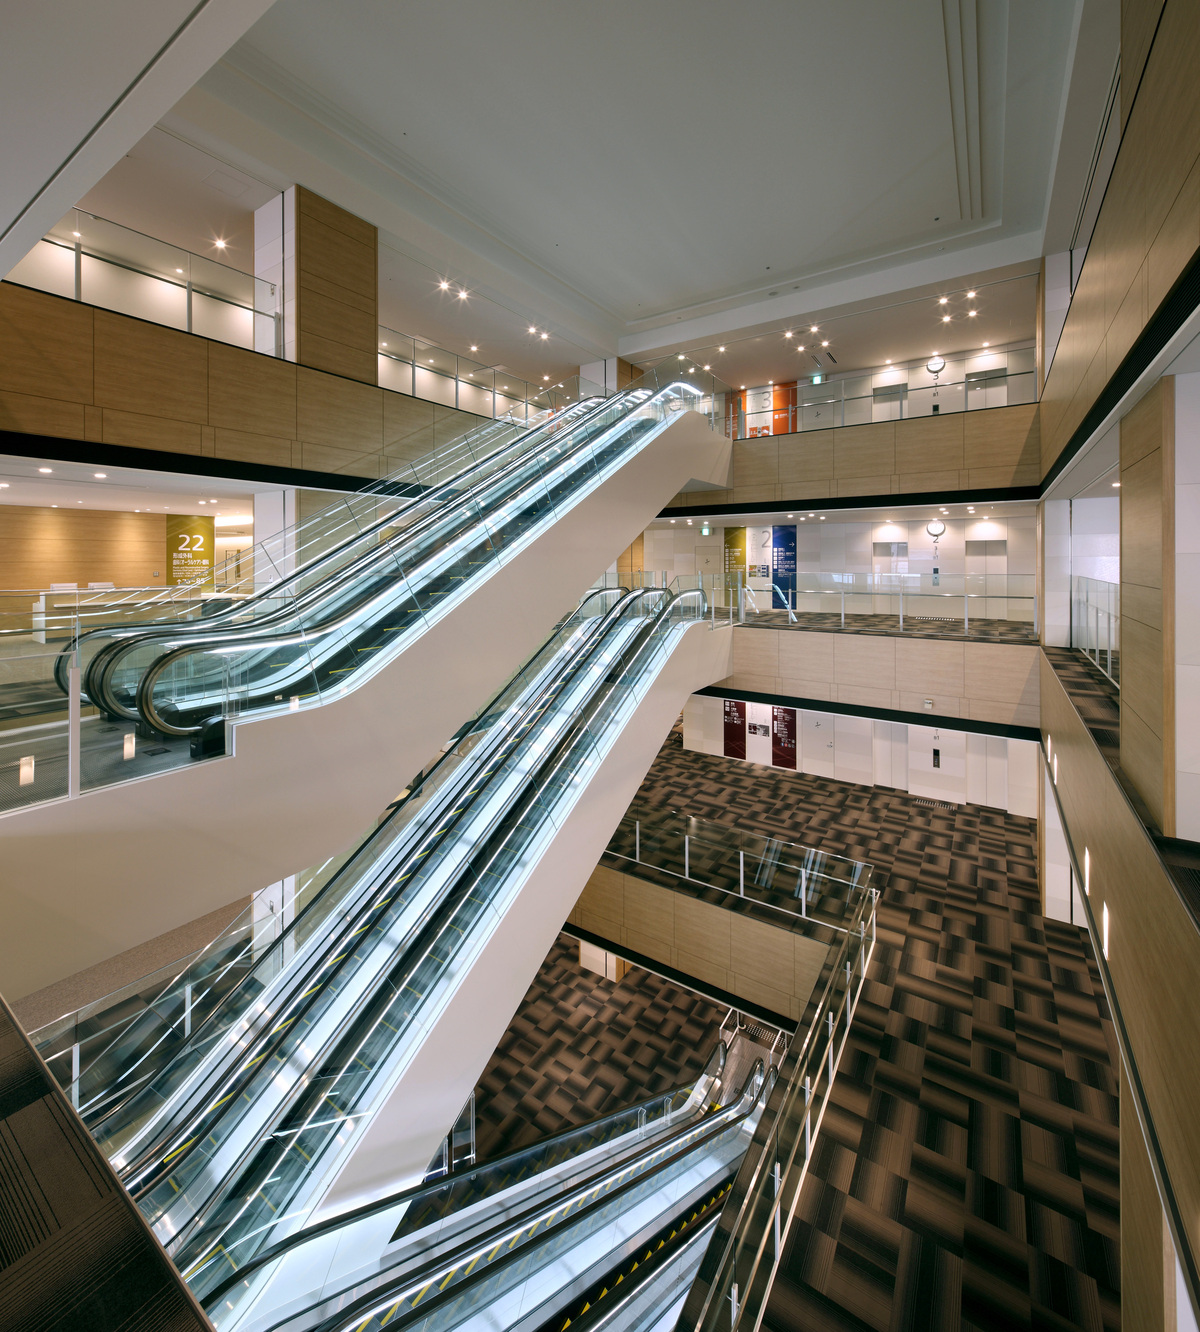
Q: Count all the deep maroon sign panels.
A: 2